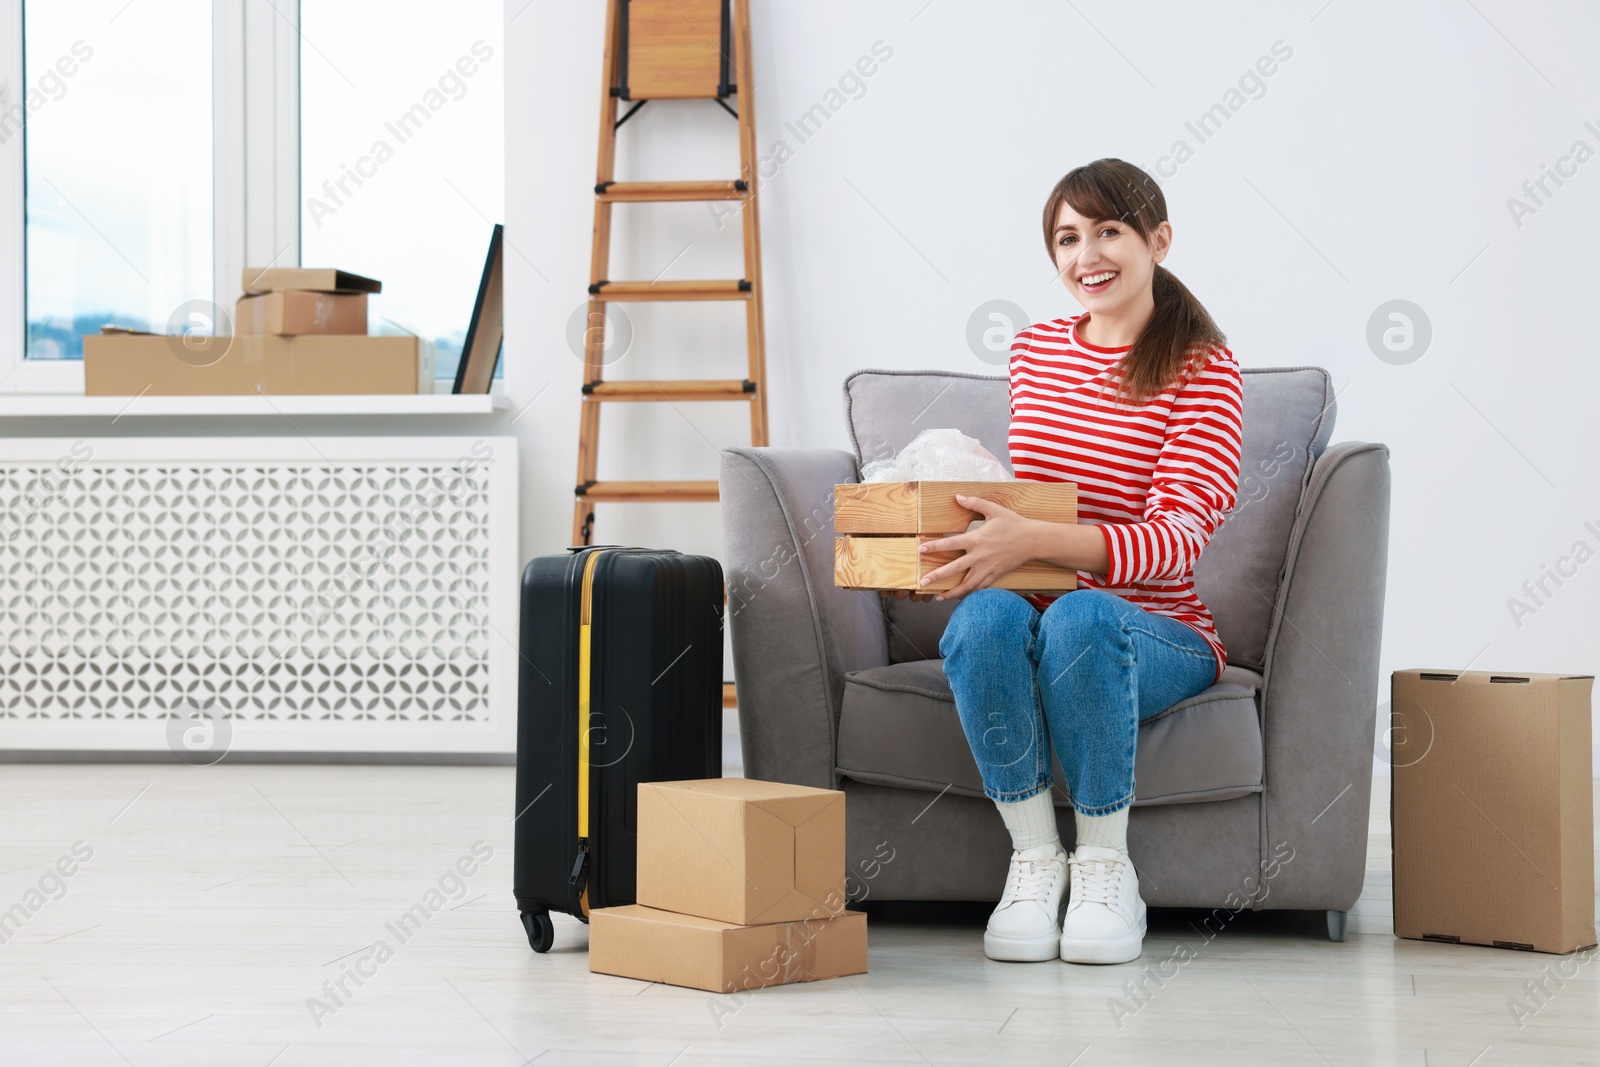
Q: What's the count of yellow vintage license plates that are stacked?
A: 0